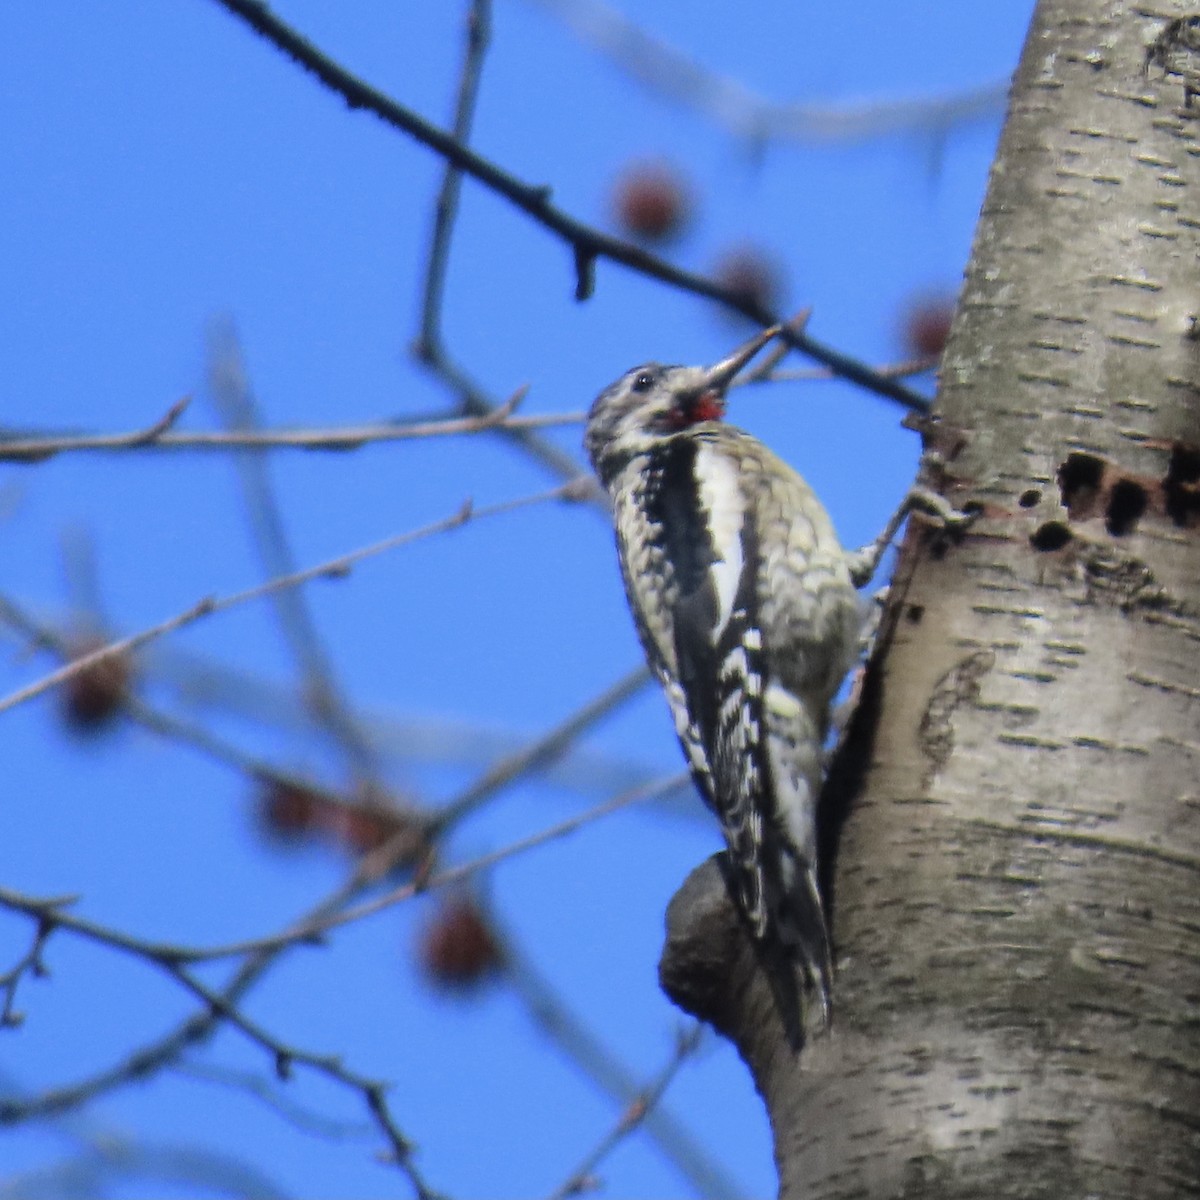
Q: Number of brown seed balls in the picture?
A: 7